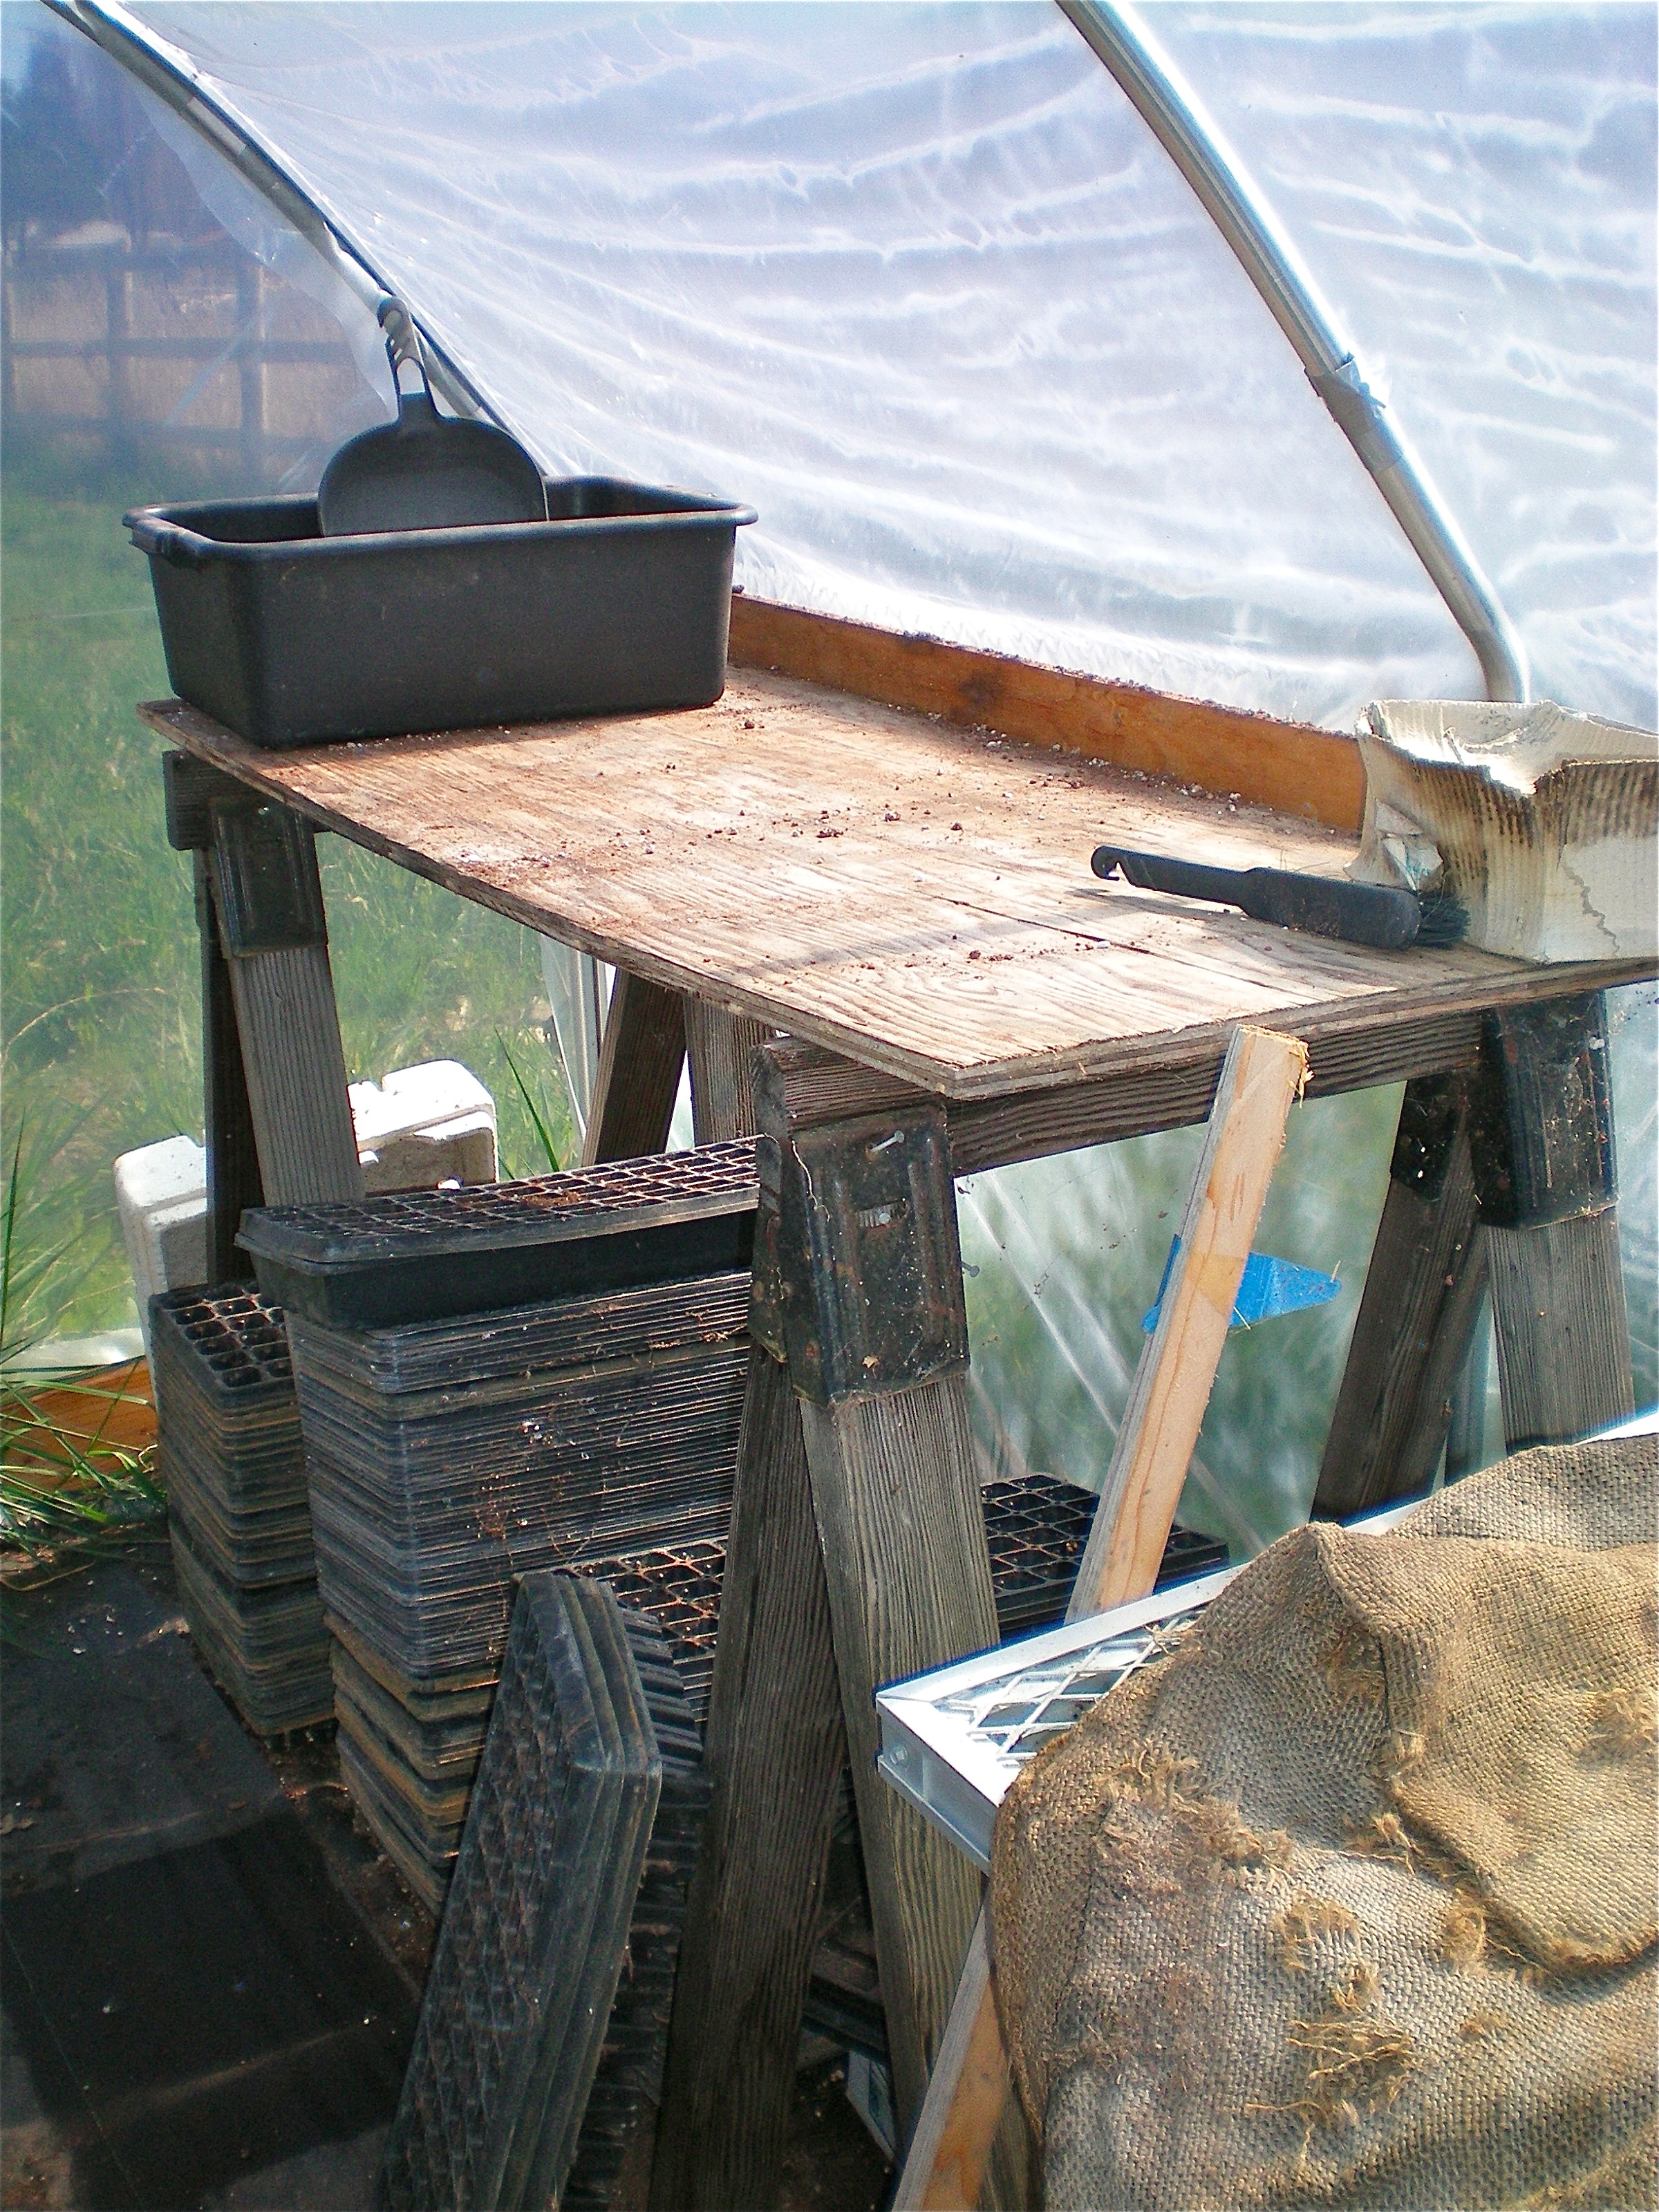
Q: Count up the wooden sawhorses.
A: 2